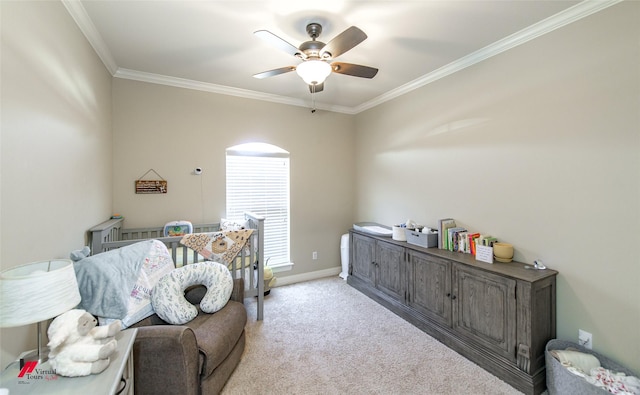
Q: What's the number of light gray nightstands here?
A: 1